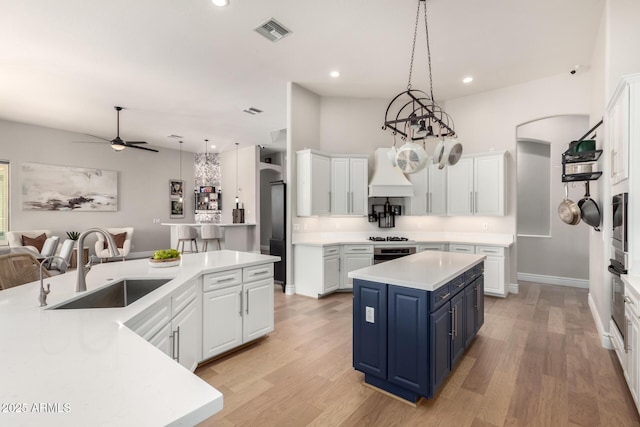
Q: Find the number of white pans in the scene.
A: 4